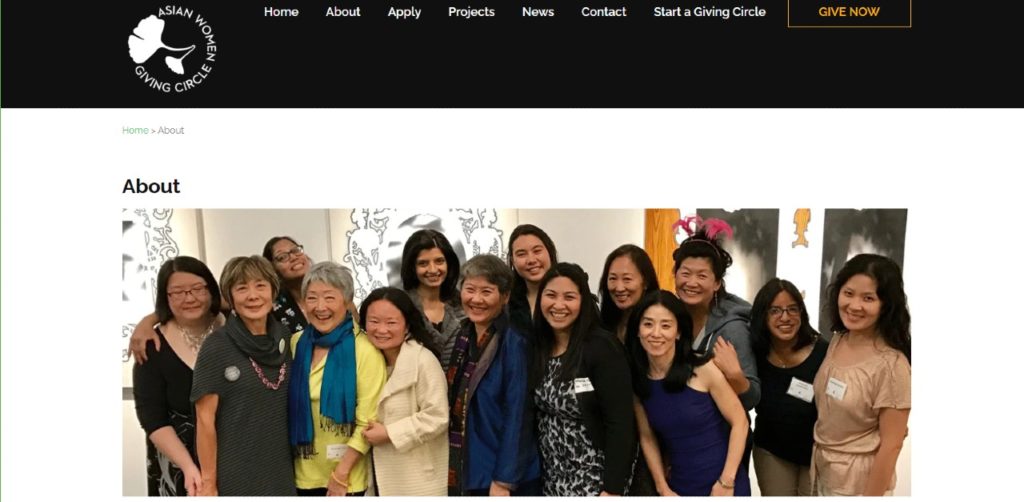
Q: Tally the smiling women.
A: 14